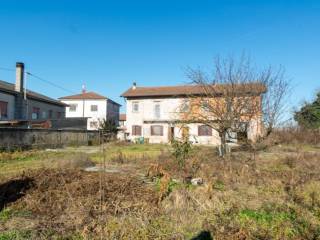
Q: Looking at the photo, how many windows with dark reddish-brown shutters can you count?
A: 3